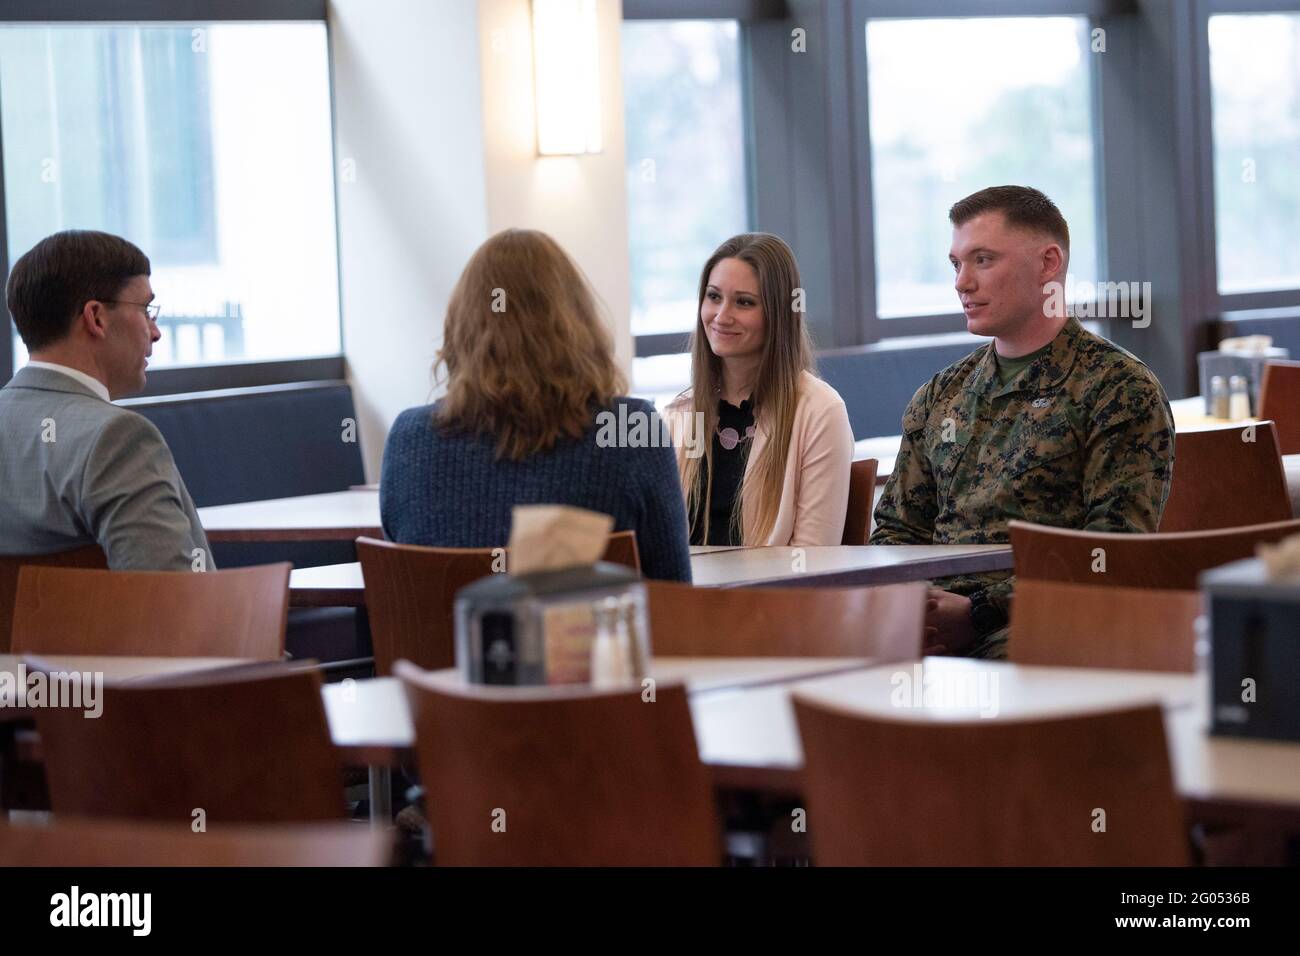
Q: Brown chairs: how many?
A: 13